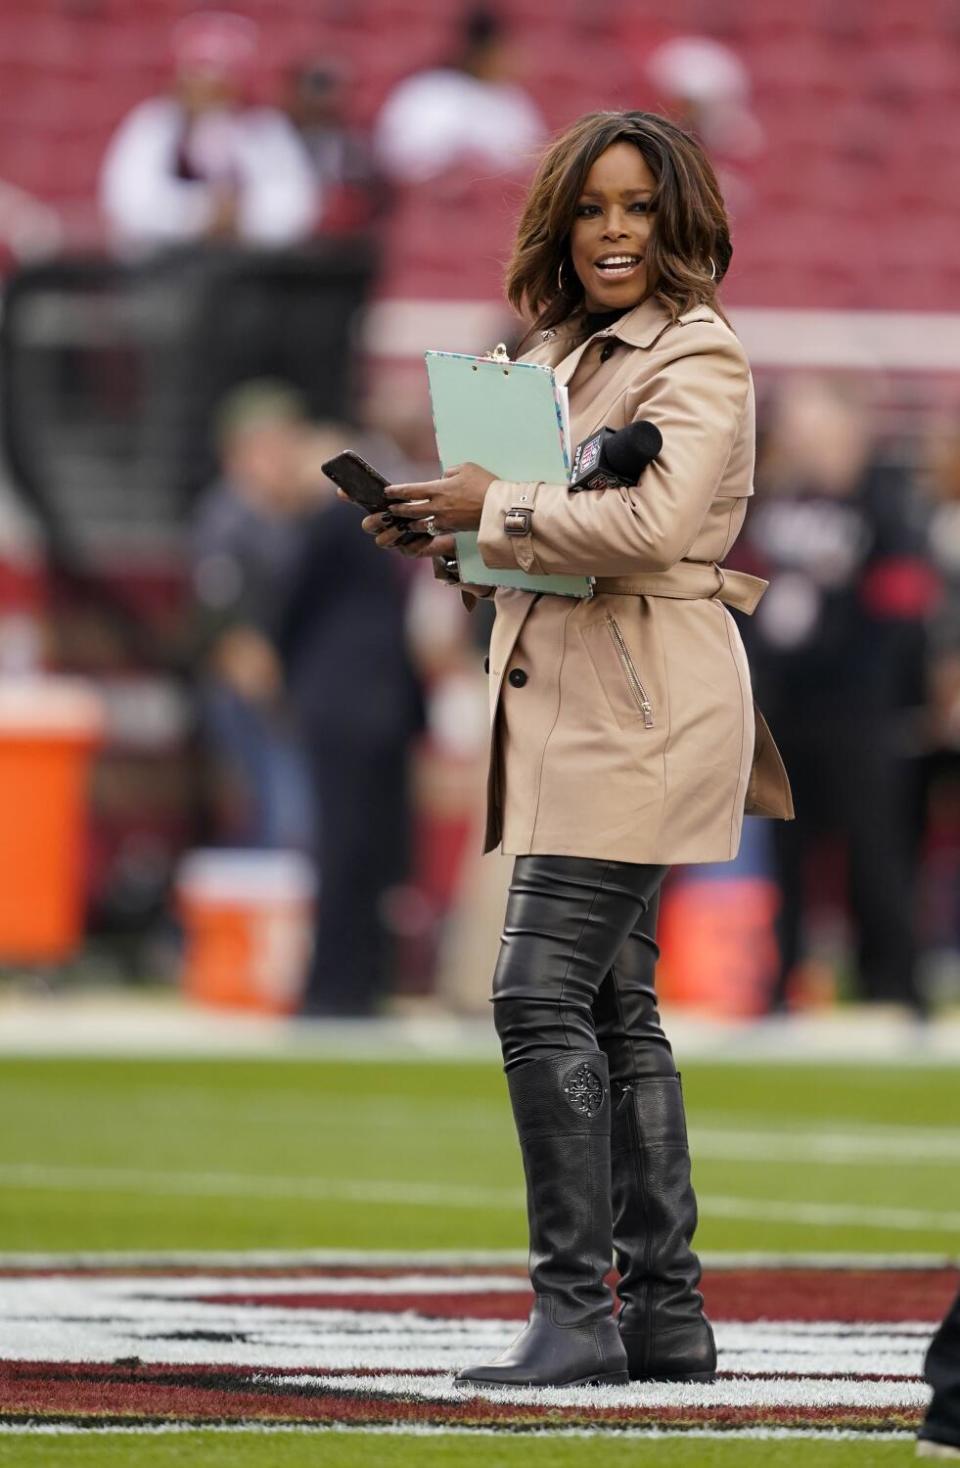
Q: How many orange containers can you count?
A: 3